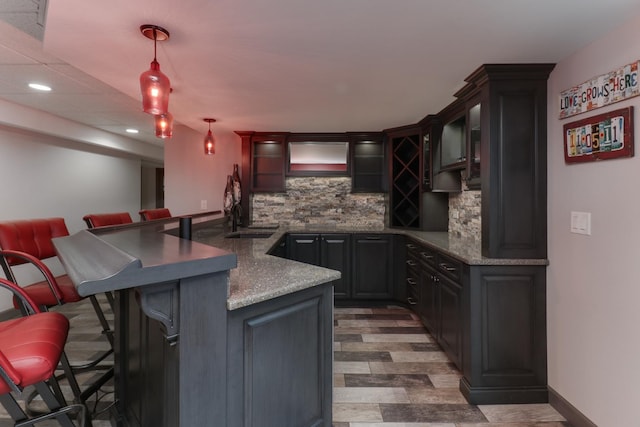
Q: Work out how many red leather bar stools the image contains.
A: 4